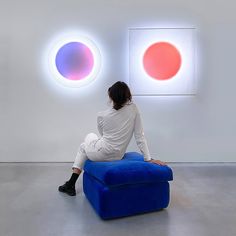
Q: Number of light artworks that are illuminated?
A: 2